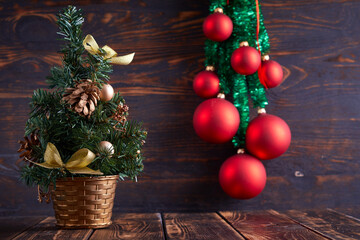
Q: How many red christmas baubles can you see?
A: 7